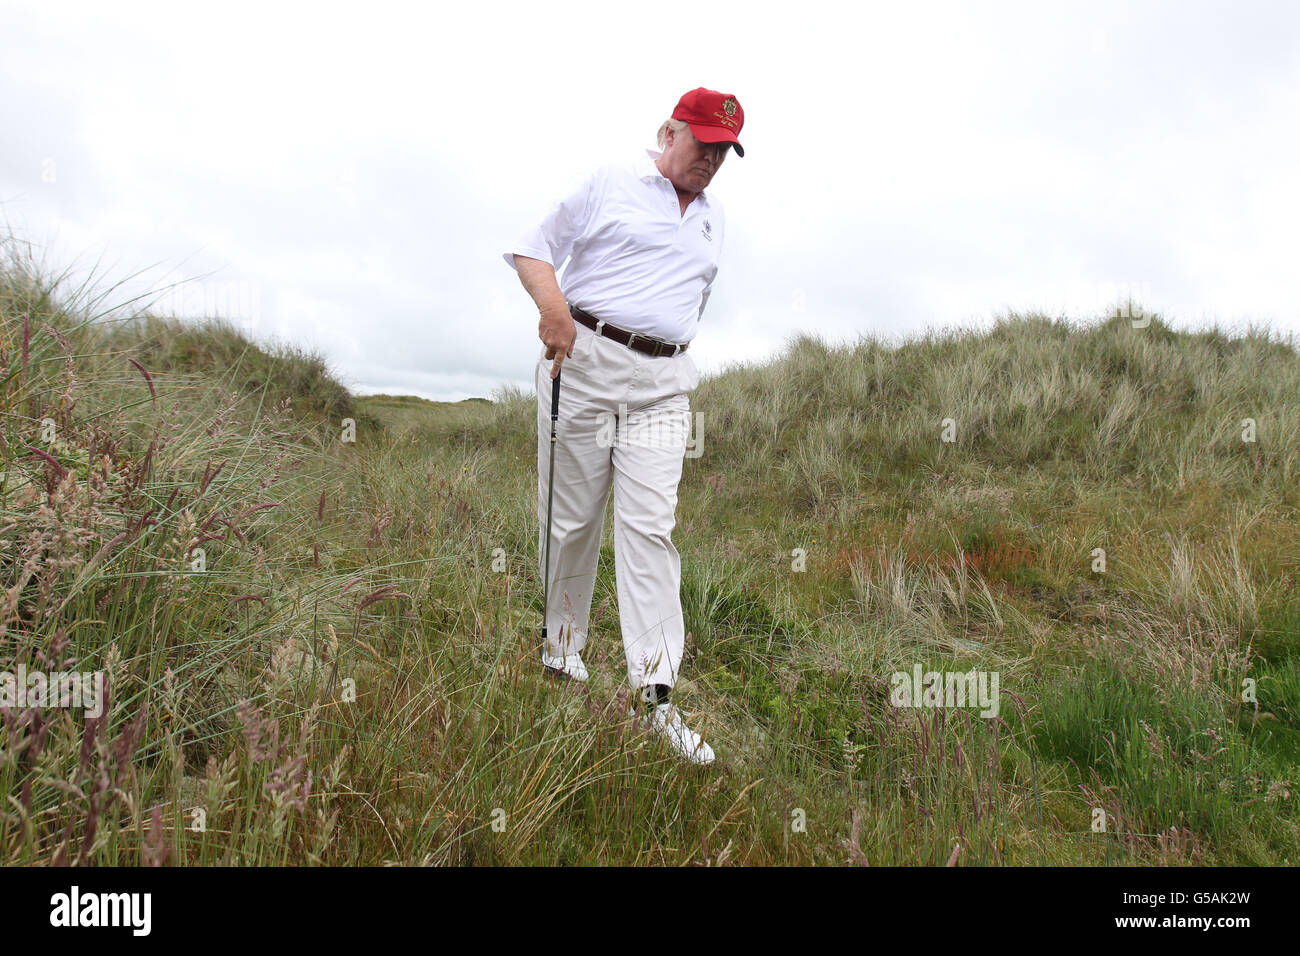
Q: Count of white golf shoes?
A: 2